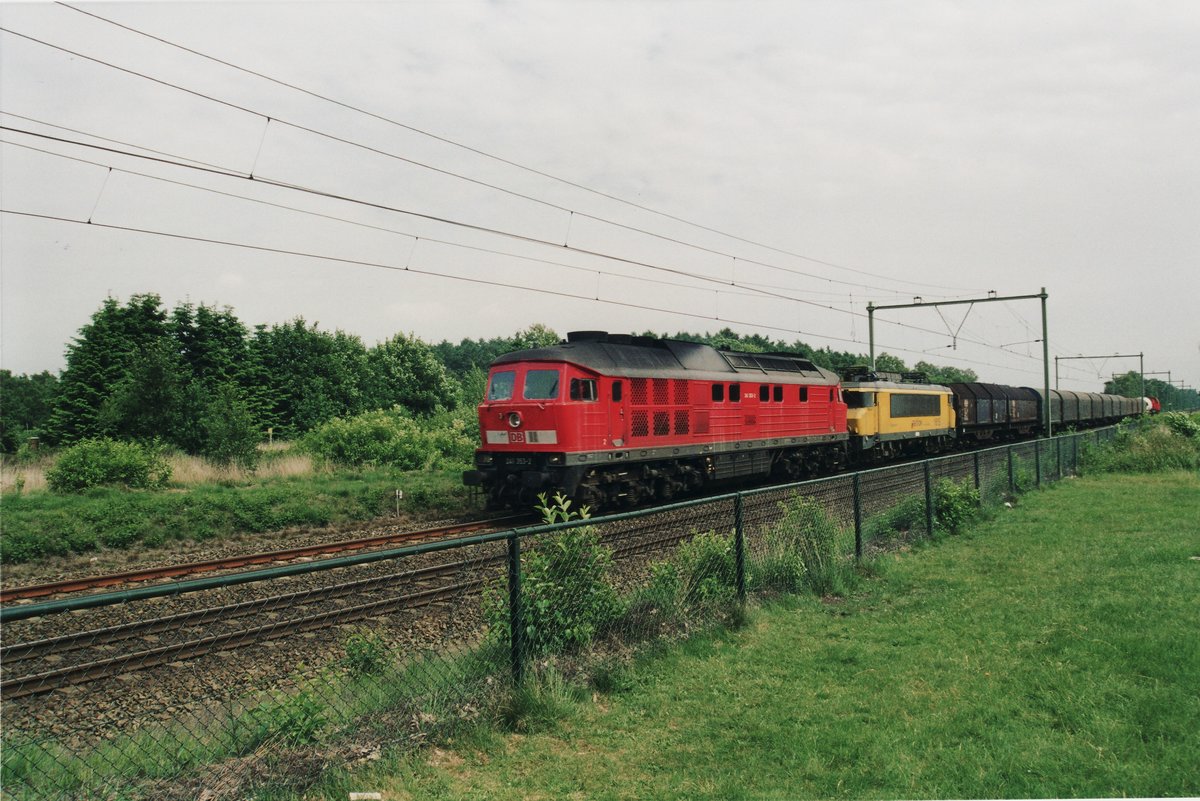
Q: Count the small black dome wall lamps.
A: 0